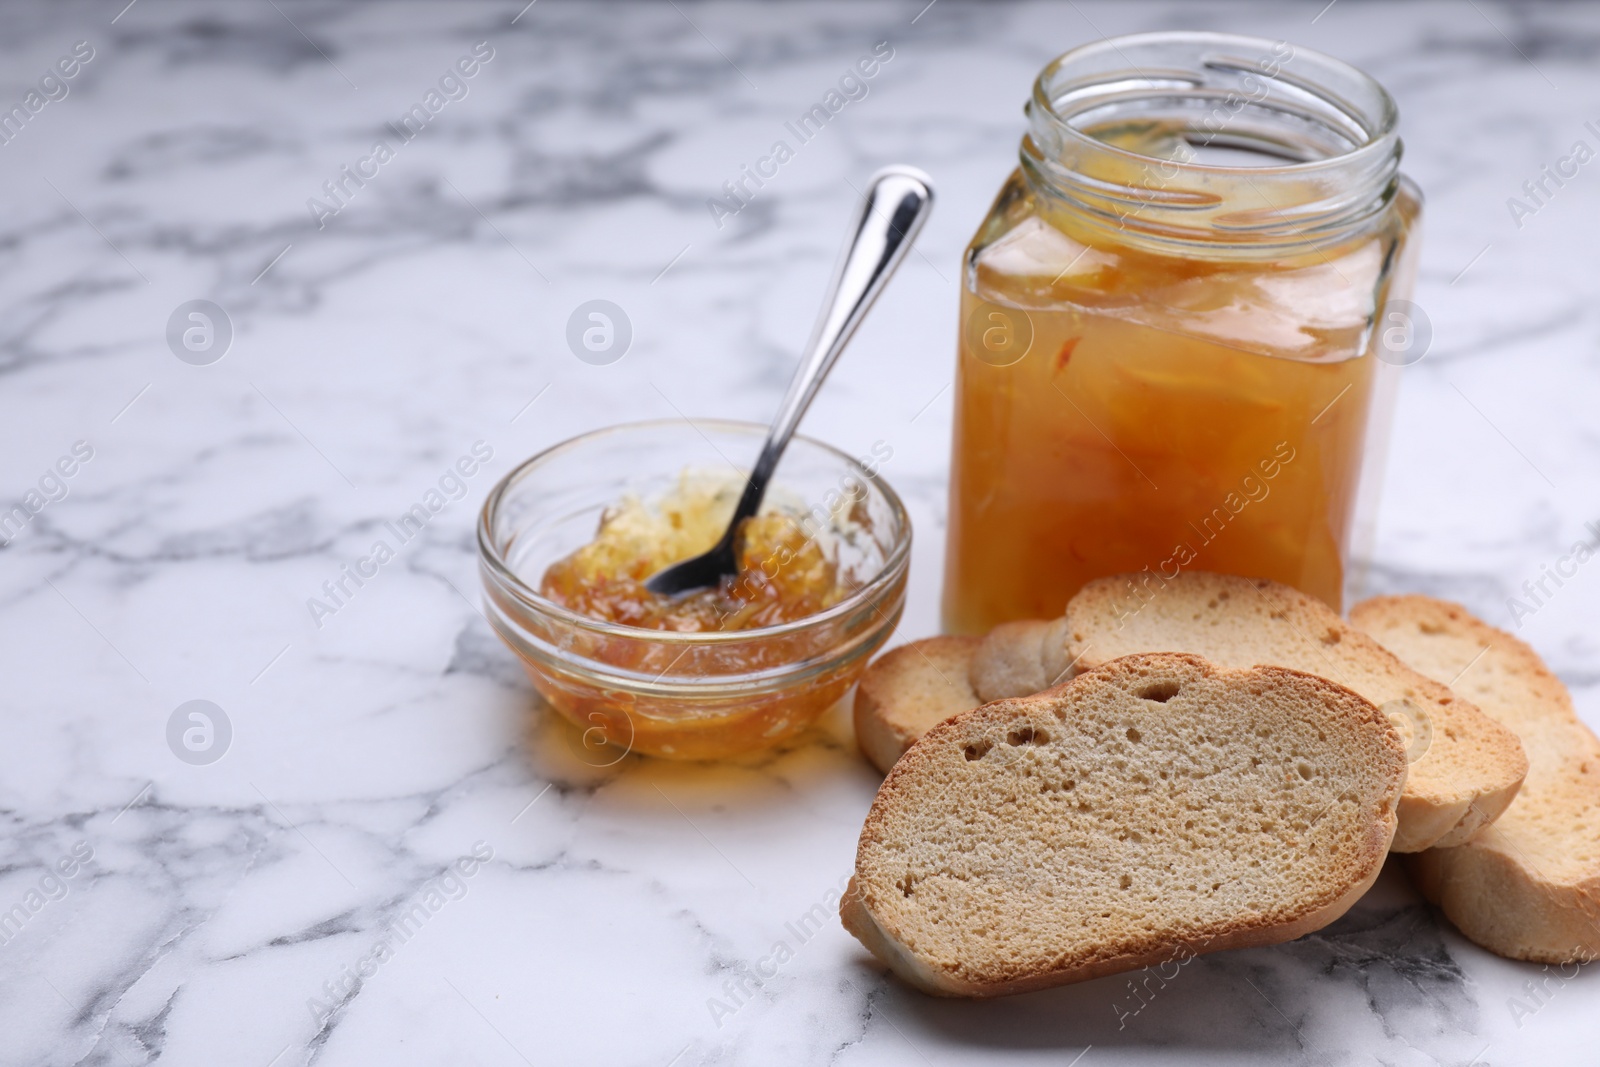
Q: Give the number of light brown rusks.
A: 4